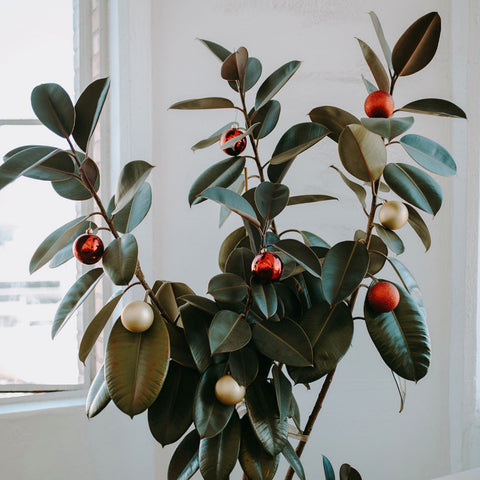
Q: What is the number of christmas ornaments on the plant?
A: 8